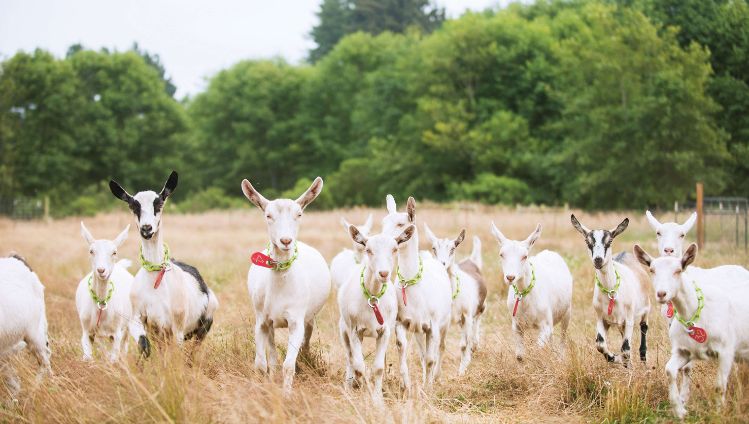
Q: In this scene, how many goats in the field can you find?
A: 12